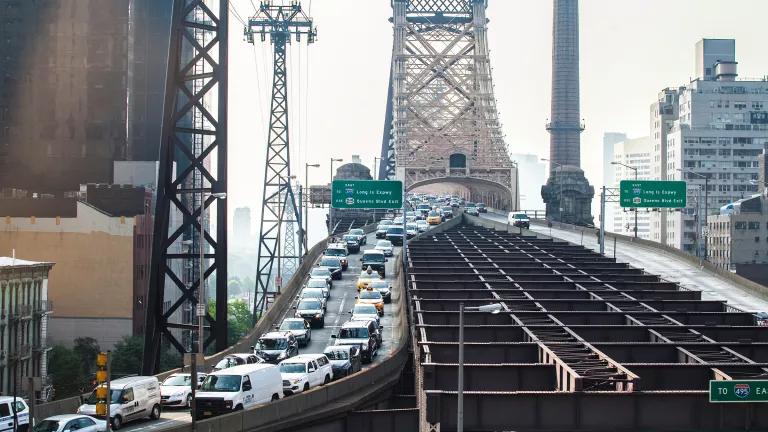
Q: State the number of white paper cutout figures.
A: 0